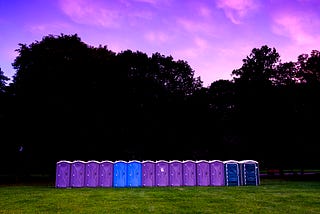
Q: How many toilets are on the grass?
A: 14